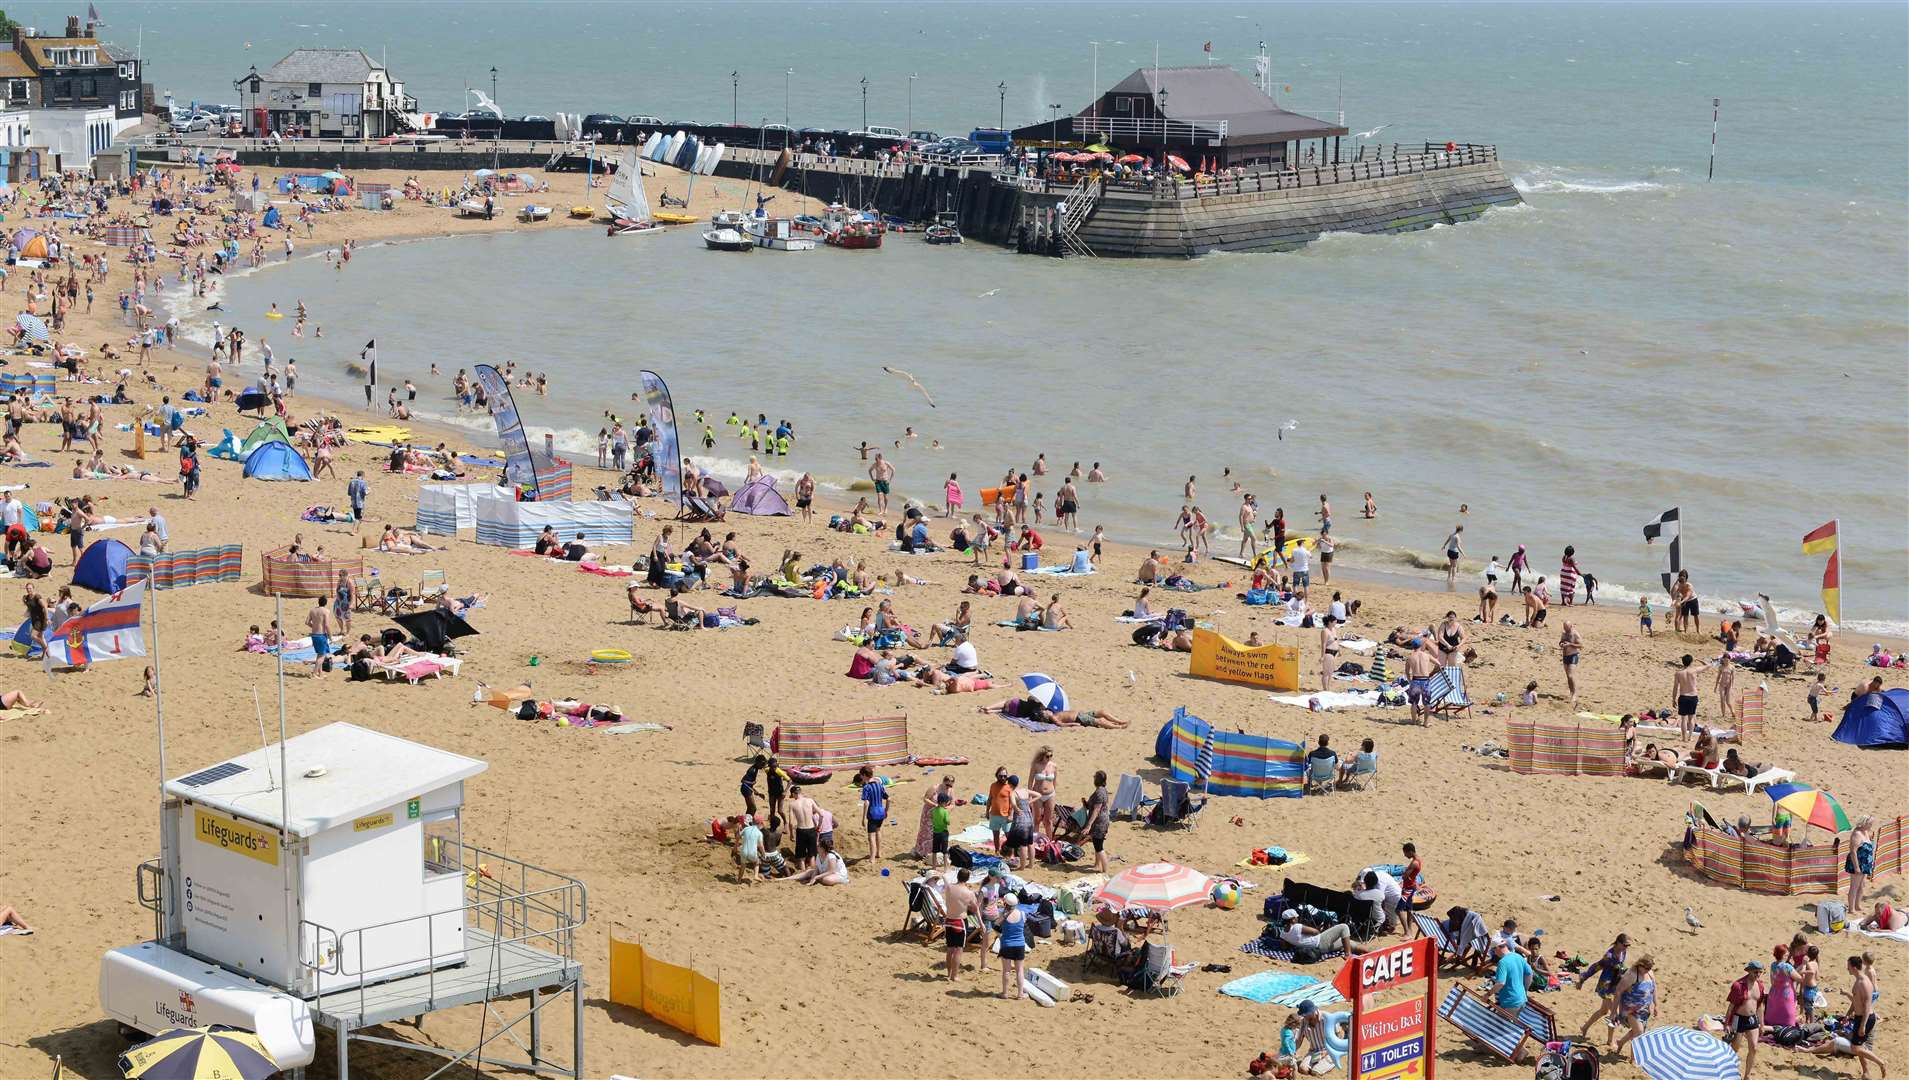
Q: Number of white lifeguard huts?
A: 1